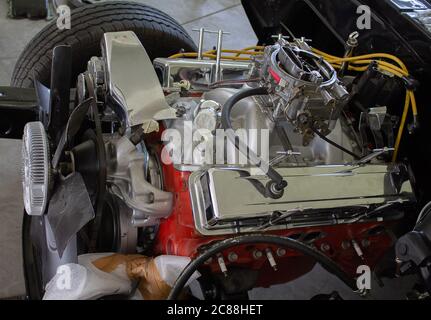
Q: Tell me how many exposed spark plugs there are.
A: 3